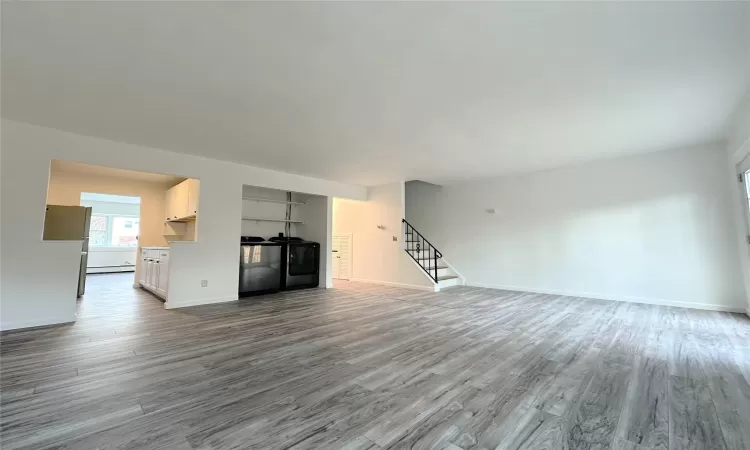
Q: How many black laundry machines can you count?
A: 2